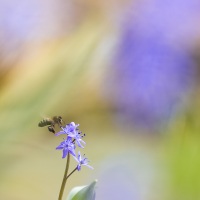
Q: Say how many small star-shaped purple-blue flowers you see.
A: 4